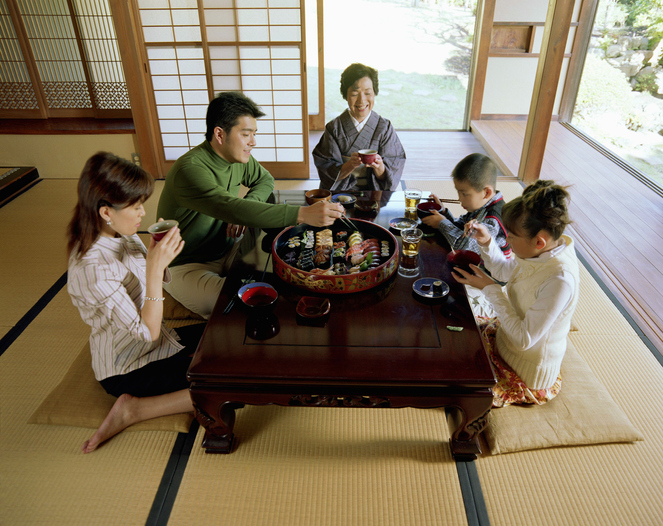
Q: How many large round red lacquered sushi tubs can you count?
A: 1